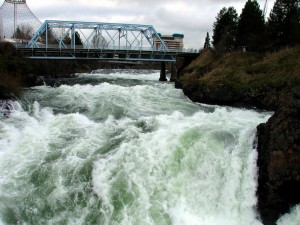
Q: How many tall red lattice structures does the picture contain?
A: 0